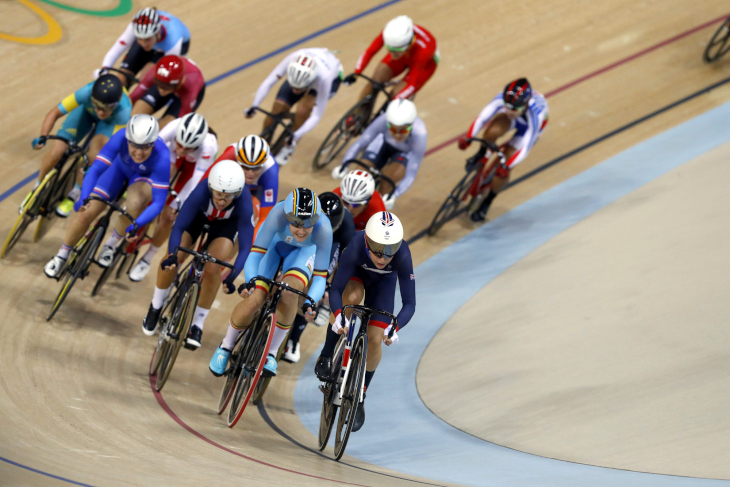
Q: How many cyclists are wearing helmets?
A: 15